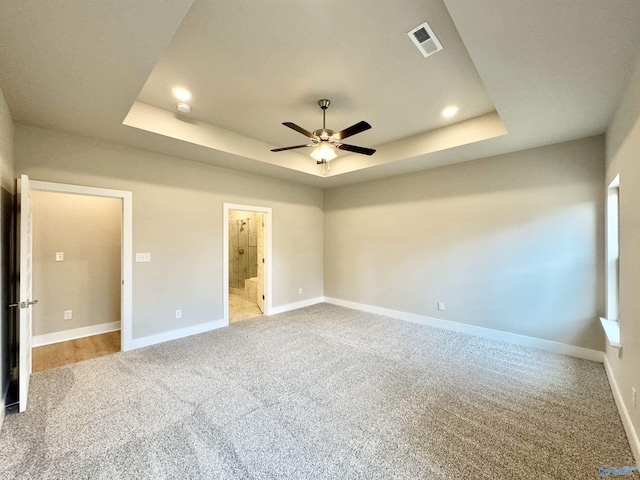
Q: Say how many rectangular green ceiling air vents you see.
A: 0